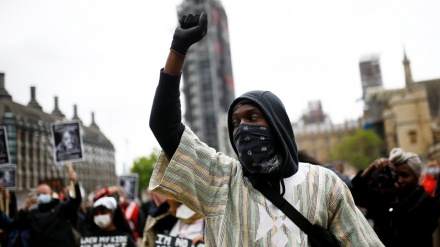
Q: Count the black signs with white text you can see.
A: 2